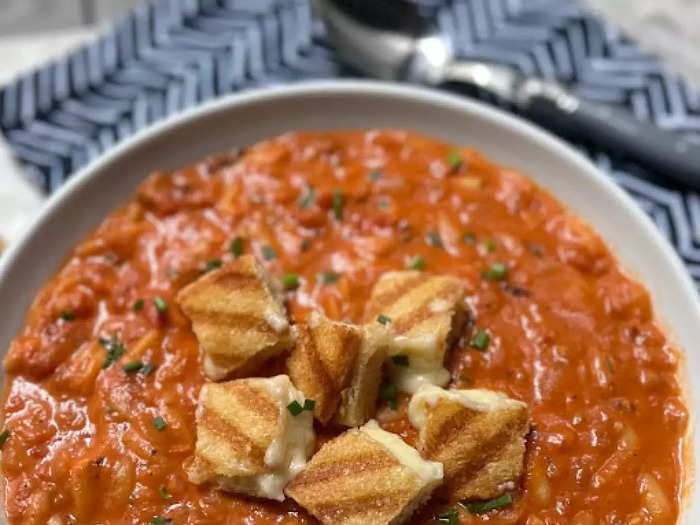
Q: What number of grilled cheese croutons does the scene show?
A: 6